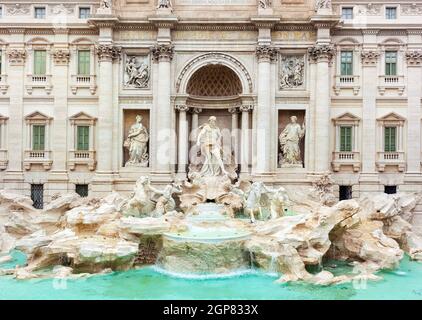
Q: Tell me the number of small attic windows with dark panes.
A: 4